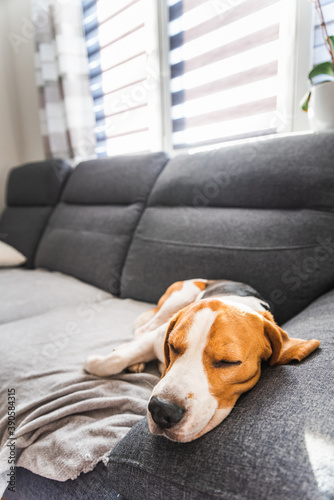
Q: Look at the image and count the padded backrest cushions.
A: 3